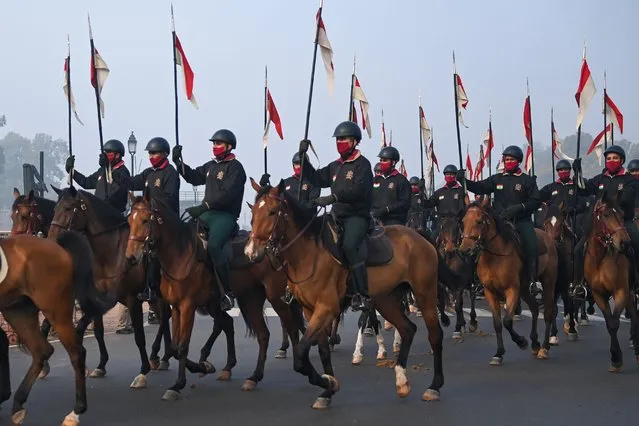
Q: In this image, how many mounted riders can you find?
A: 13